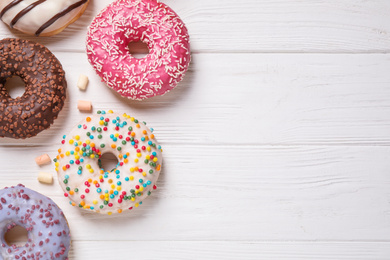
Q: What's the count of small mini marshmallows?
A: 4